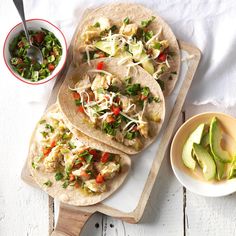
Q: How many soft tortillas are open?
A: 3